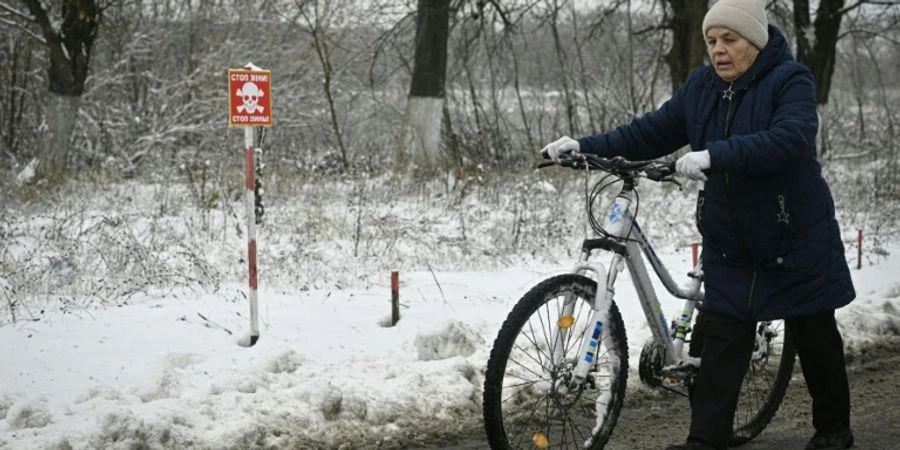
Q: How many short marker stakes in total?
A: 3